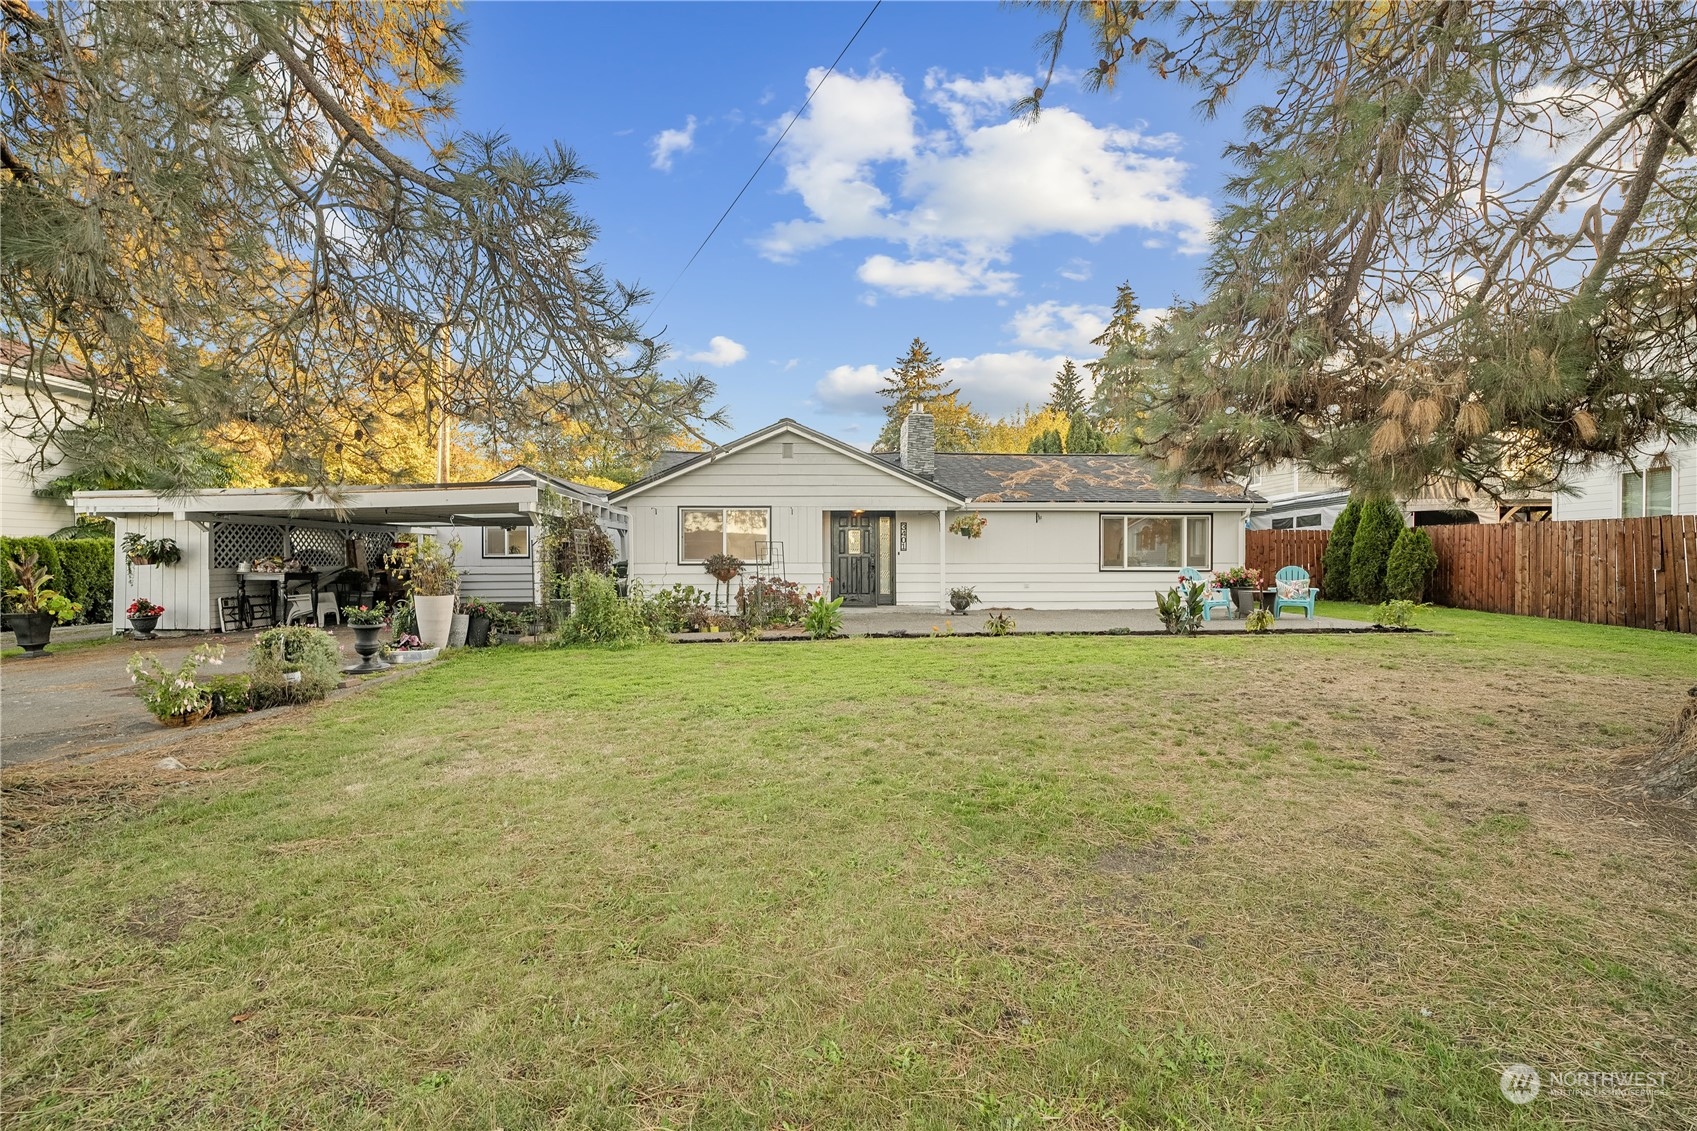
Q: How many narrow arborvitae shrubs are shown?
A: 3